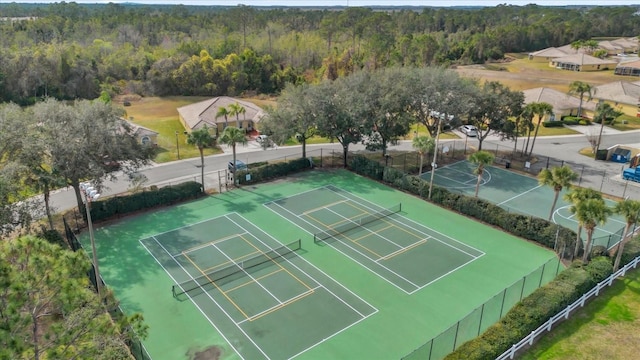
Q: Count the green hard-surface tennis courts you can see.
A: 2